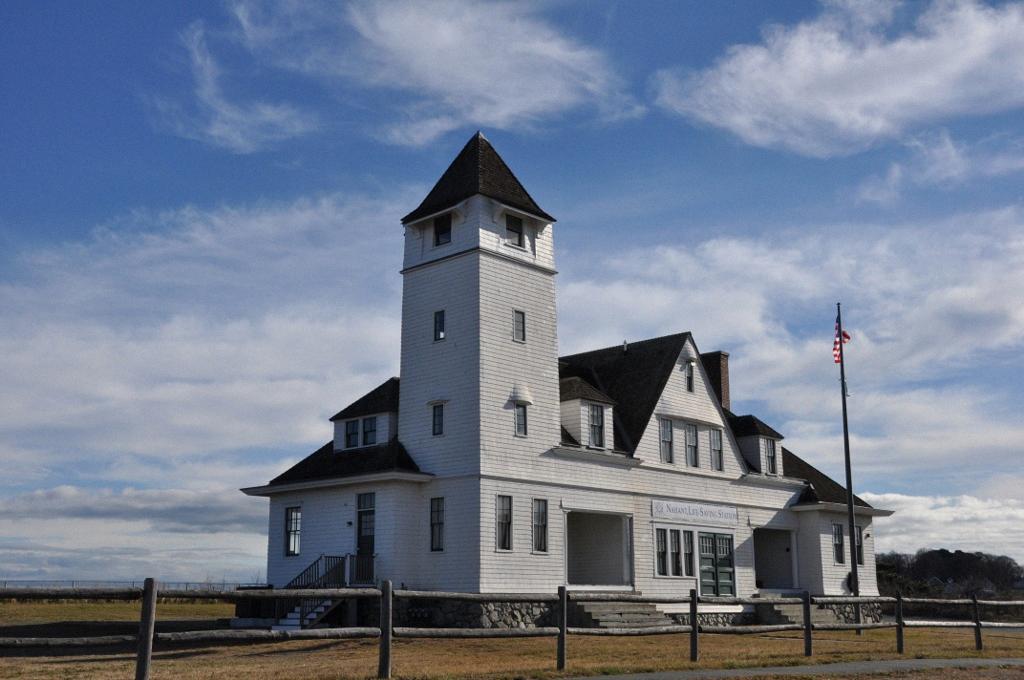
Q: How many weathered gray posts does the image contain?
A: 7